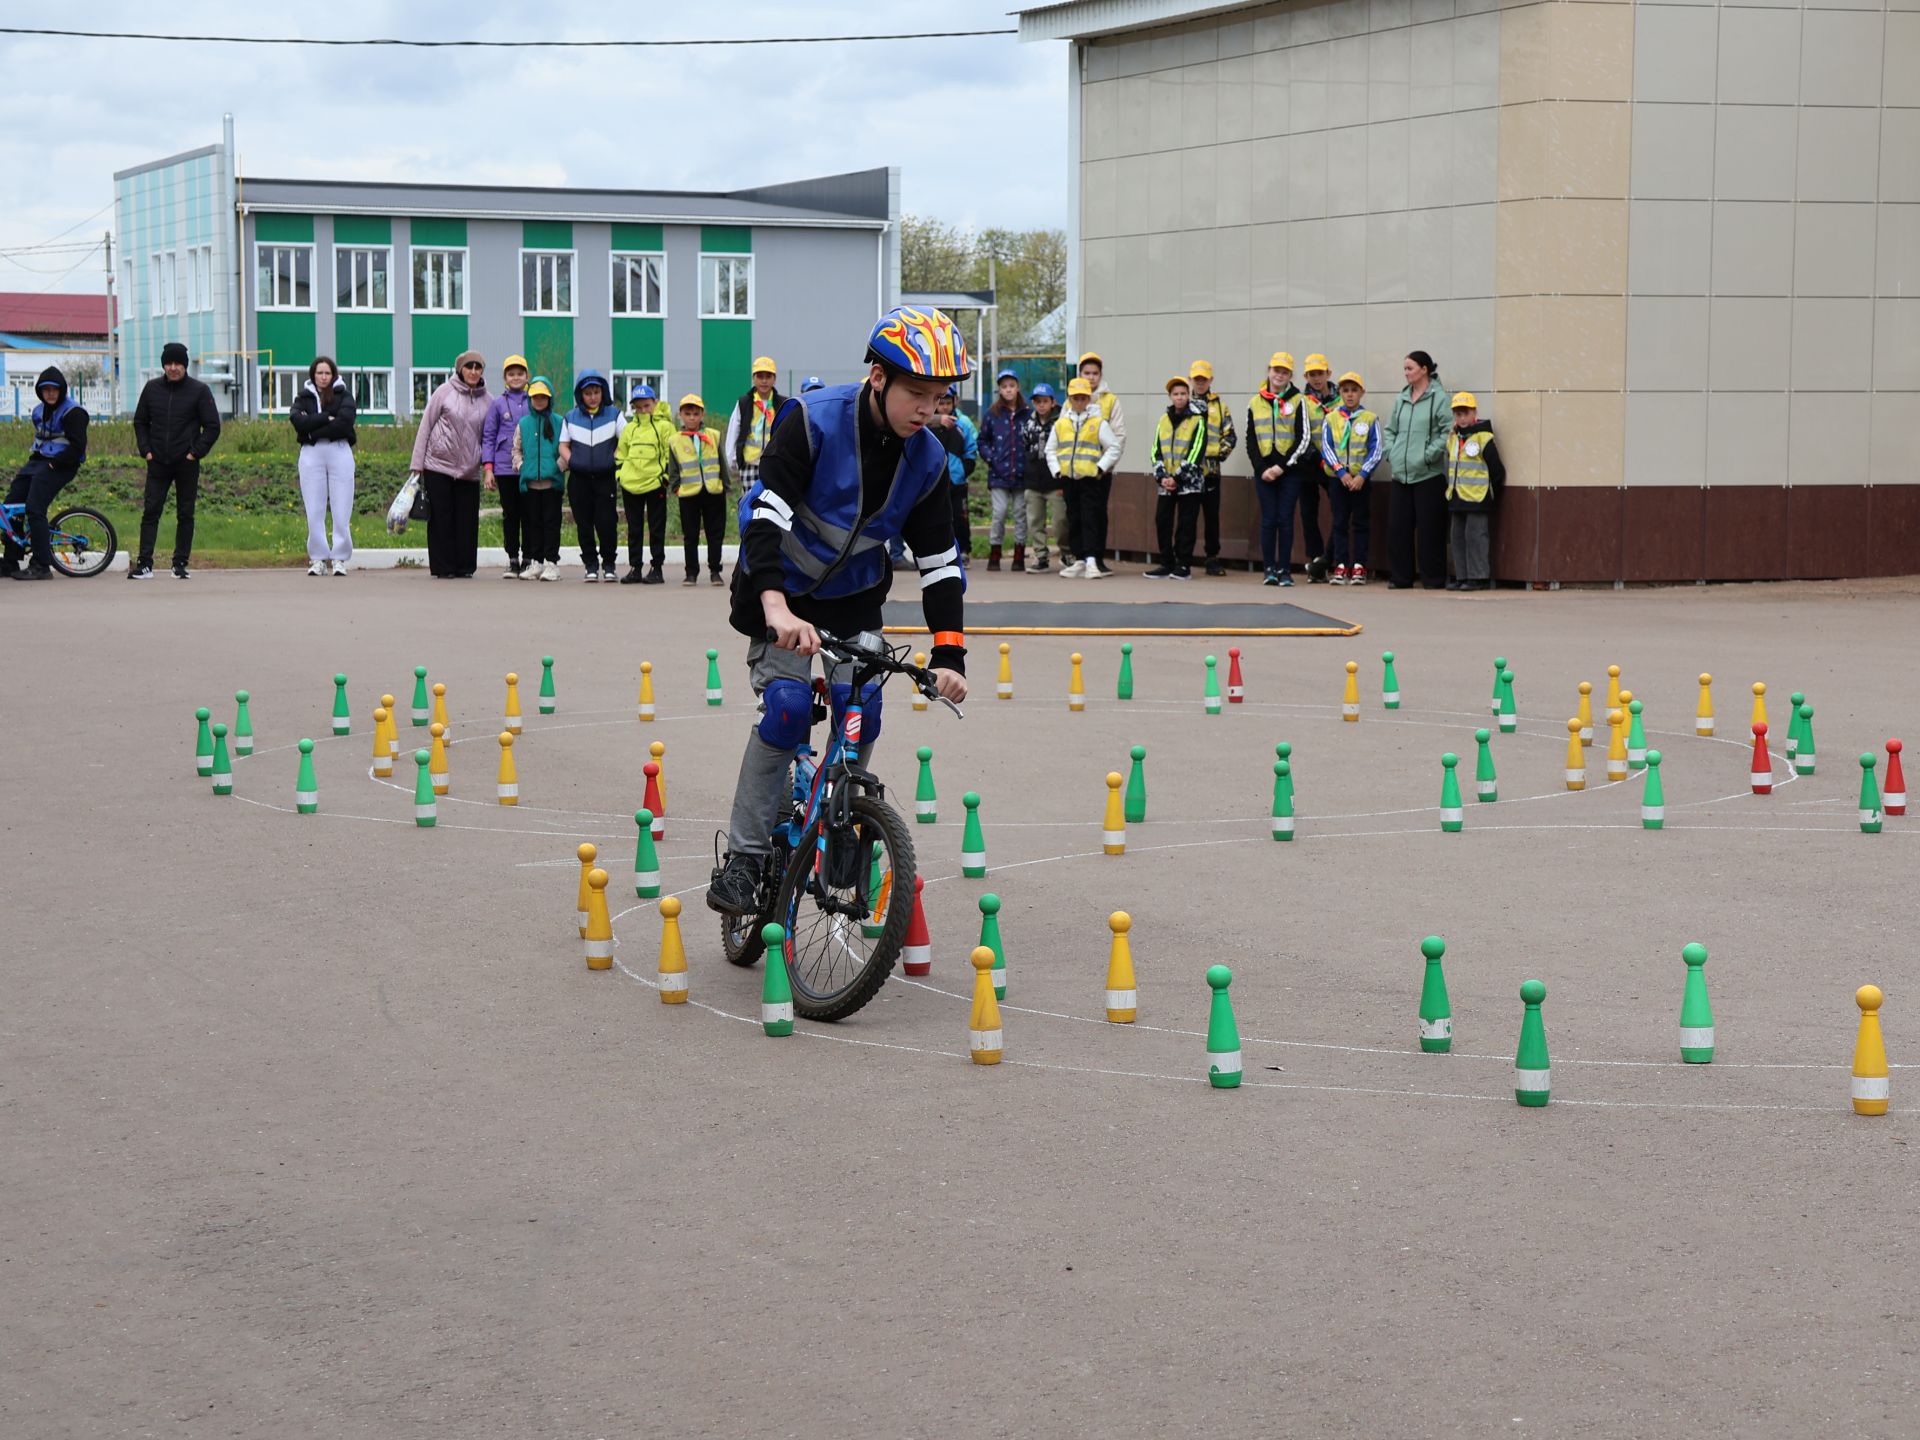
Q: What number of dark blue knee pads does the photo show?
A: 2